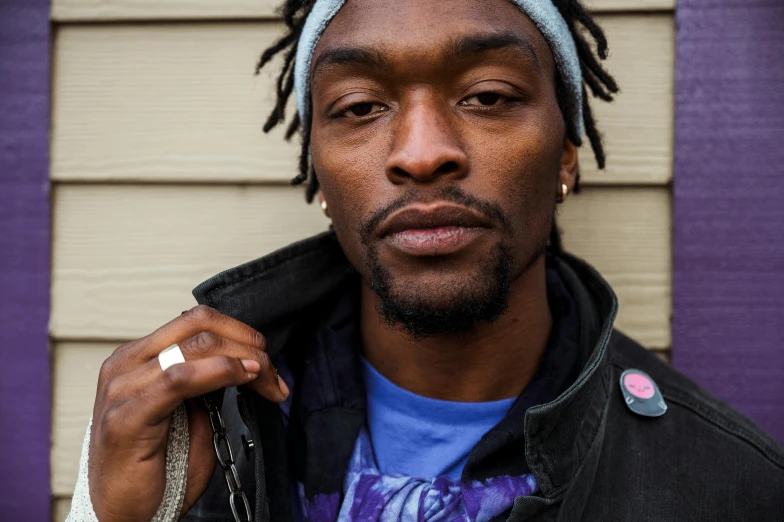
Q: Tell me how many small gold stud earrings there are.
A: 2